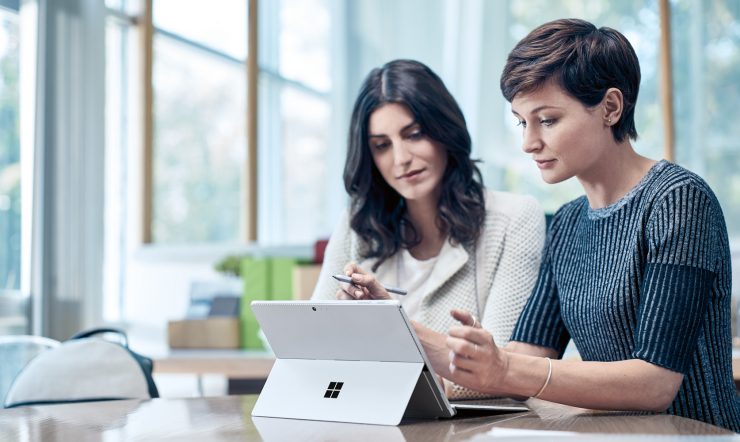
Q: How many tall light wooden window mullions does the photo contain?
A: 3